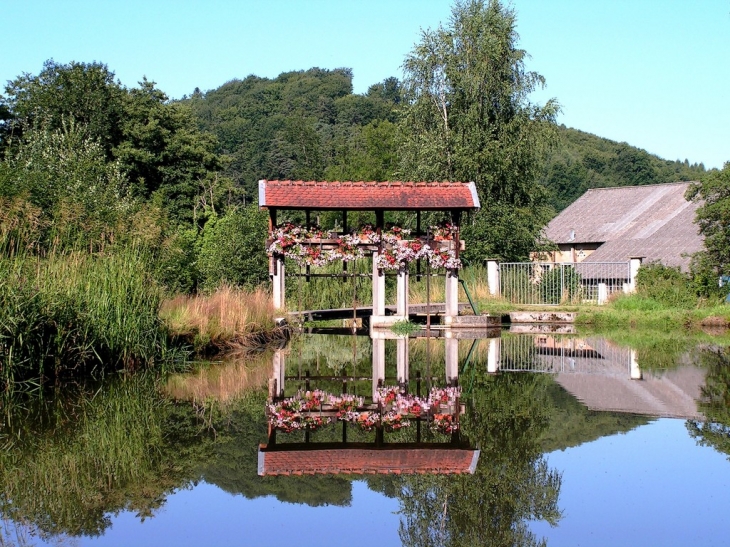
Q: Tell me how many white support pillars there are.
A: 4